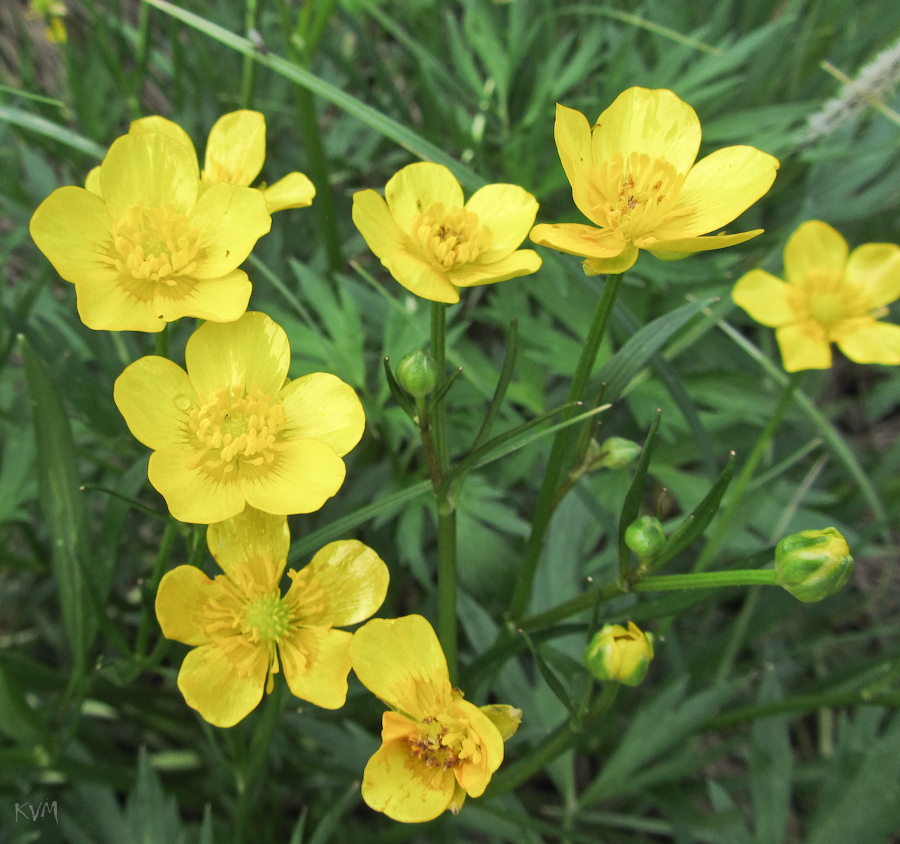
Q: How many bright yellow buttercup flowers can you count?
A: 8